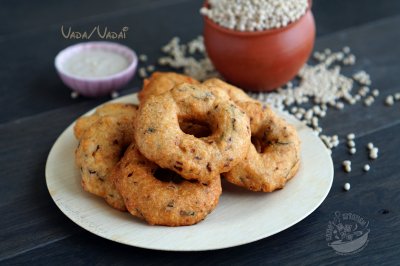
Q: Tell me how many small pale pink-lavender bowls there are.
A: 1